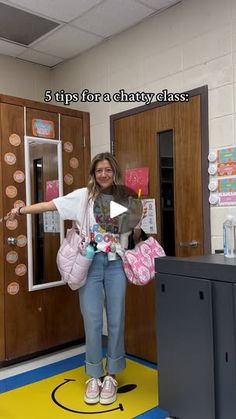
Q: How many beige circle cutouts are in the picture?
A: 13